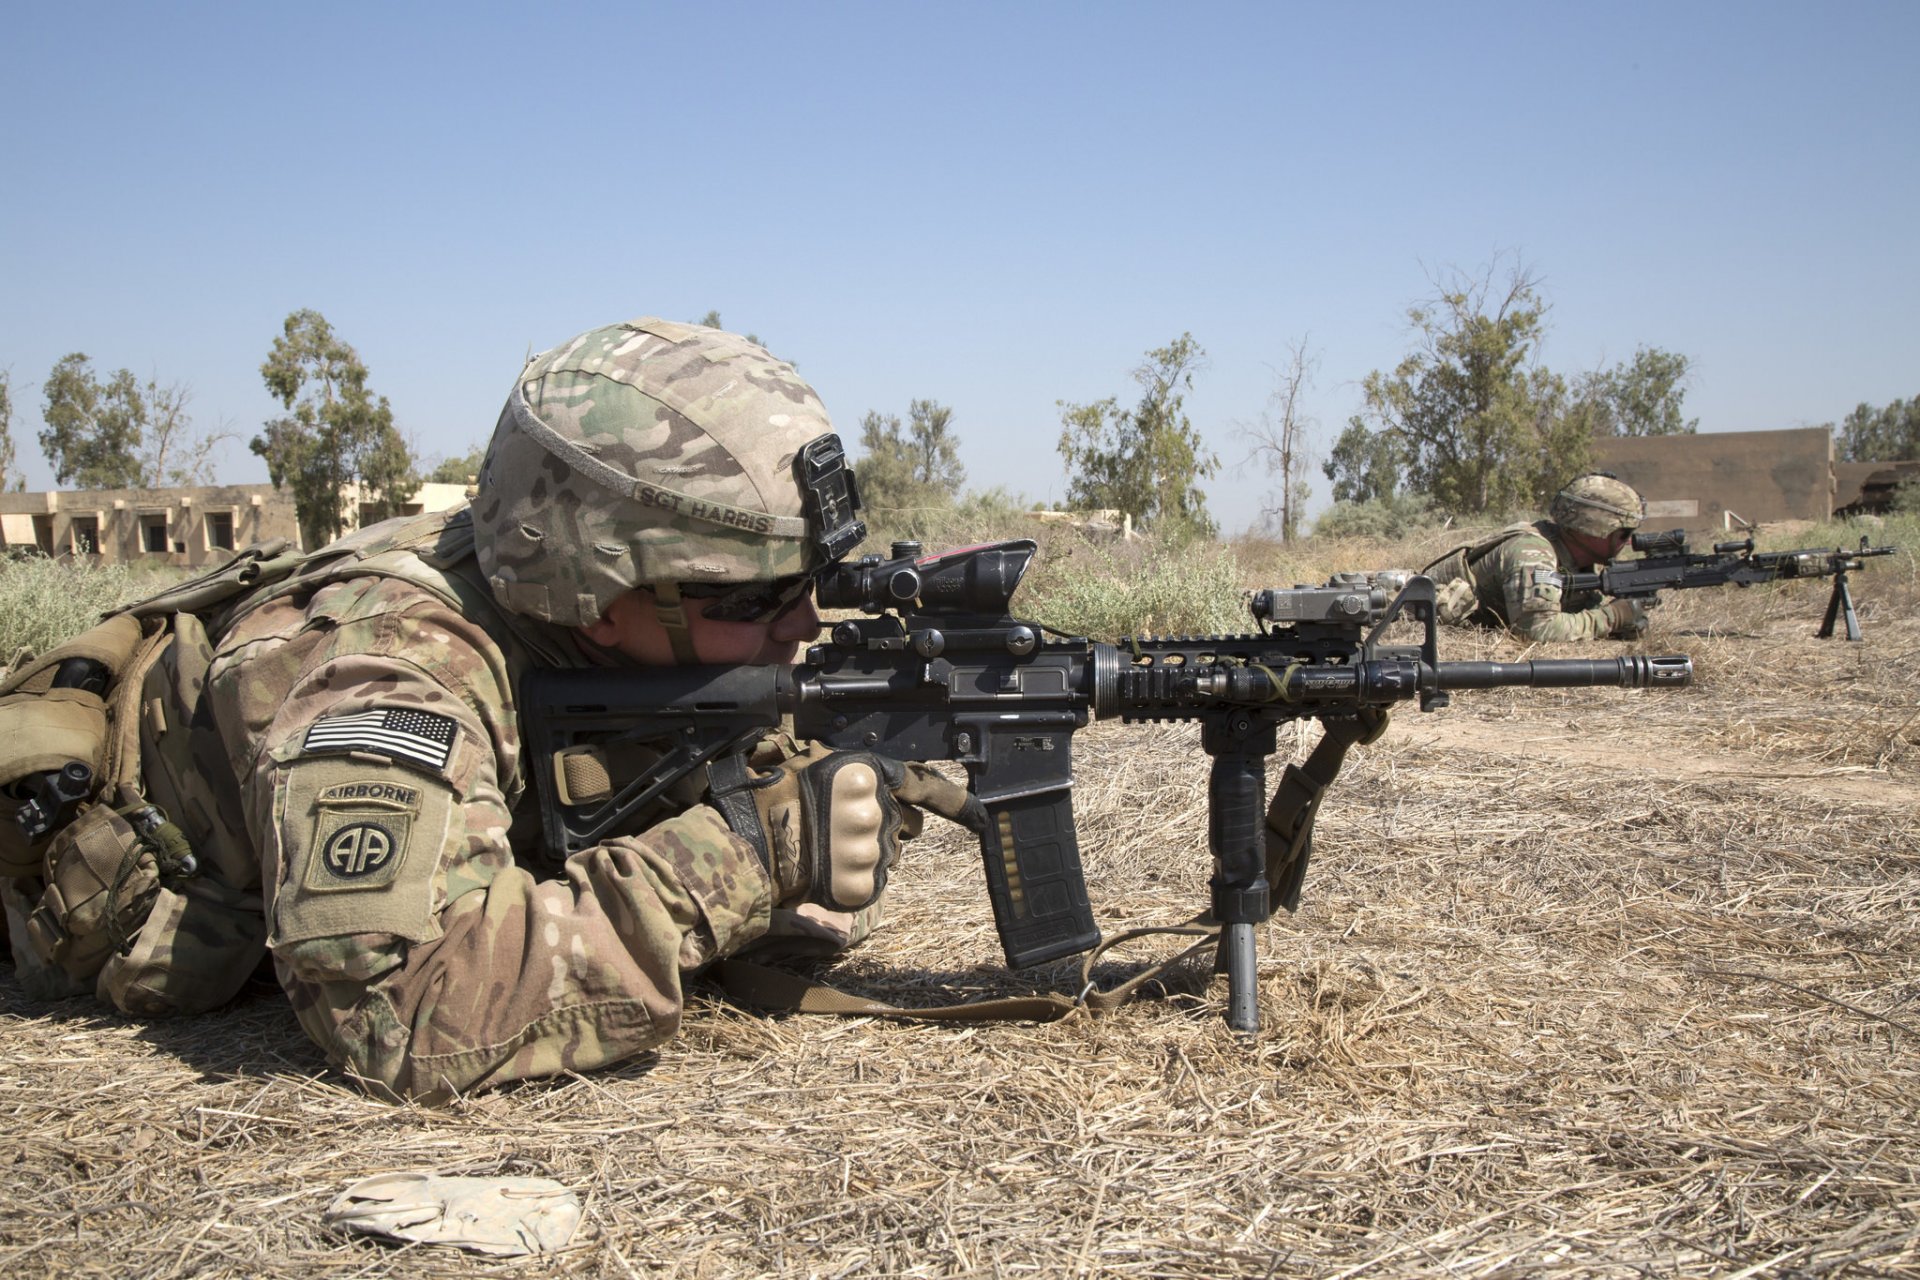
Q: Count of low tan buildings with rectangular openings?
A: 1